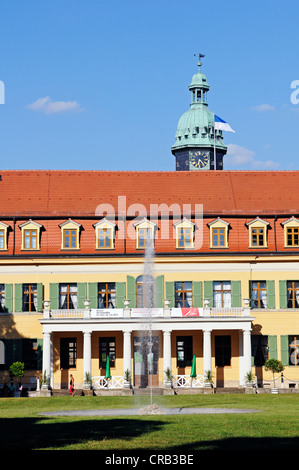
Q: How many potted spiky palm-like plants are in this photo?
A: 6